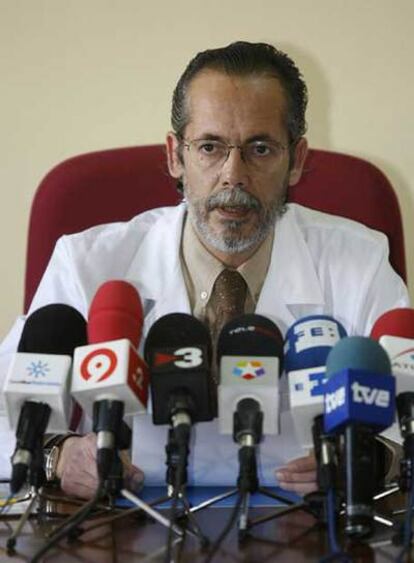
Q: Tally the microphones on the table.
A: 7